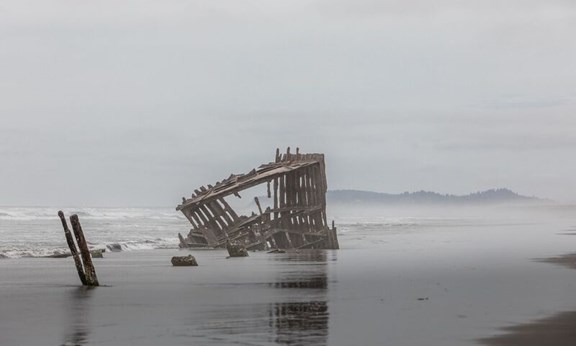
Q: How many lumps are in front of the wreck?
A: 2